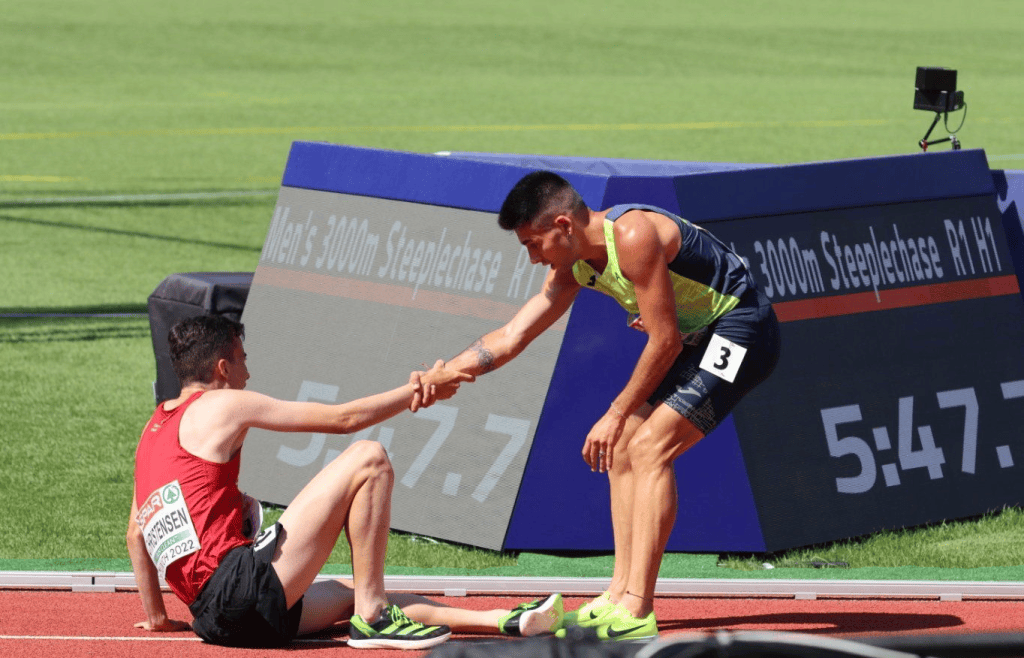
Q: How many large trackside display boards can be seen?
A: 2